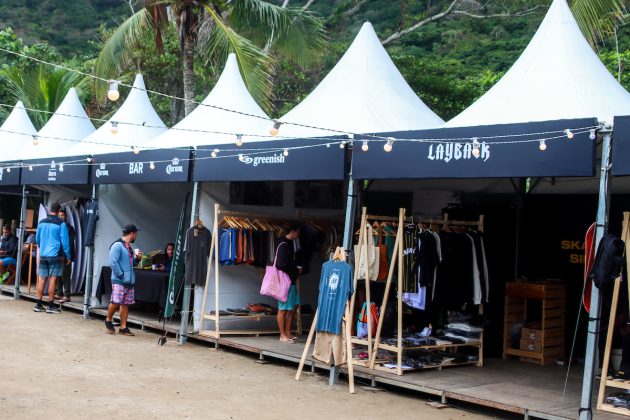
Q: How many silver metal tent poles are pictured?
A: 5